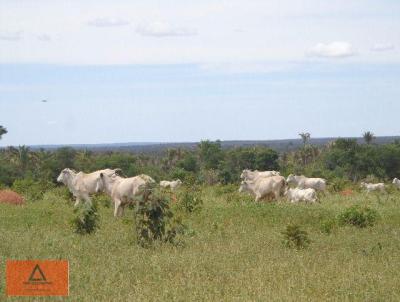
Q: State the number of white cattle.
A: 9